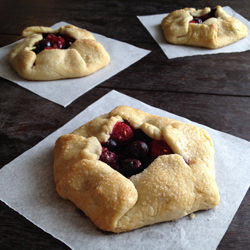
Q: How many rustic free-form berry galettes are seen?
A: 3